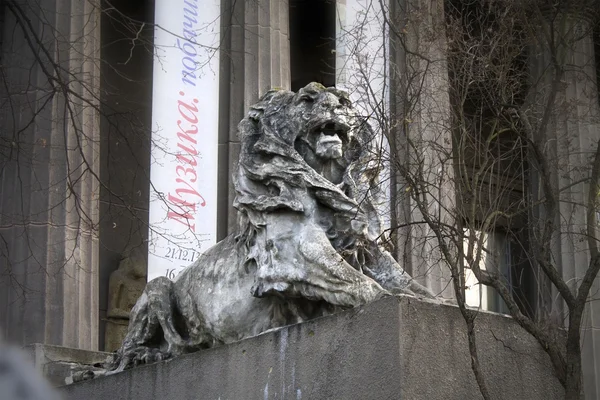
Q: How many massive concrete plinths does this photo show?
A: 1